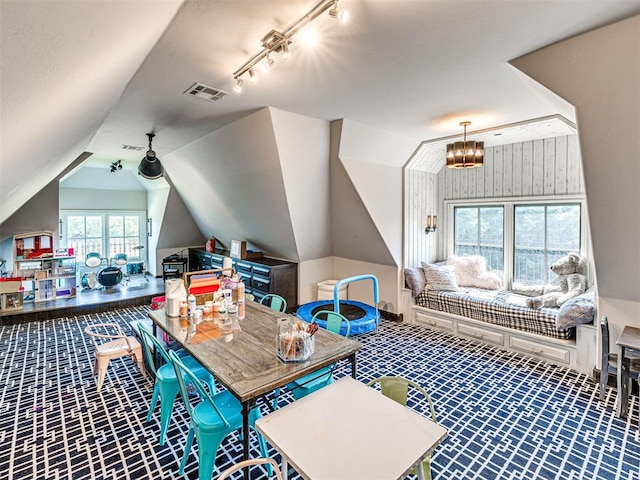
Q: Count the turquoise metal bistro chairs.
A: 4